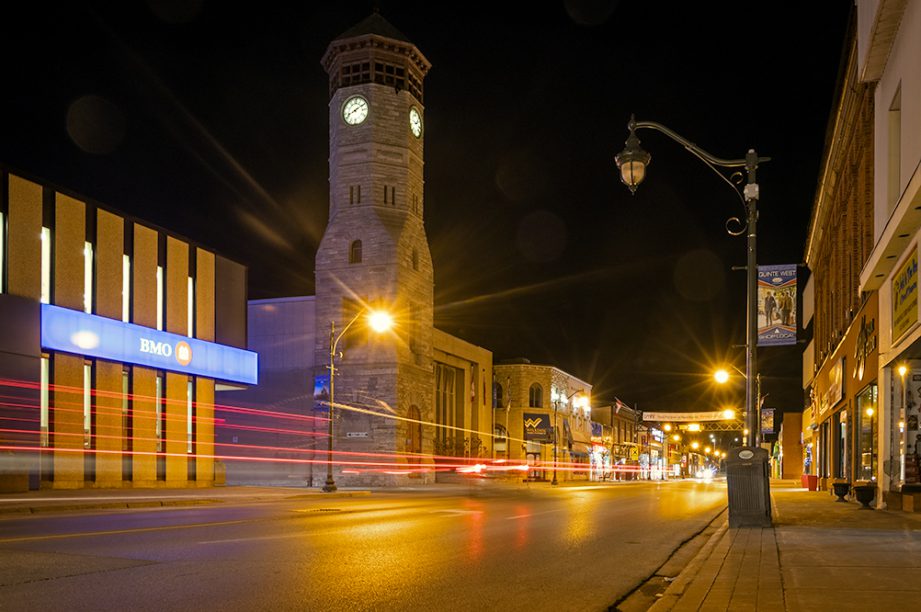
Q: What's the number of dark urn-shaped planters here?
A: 2